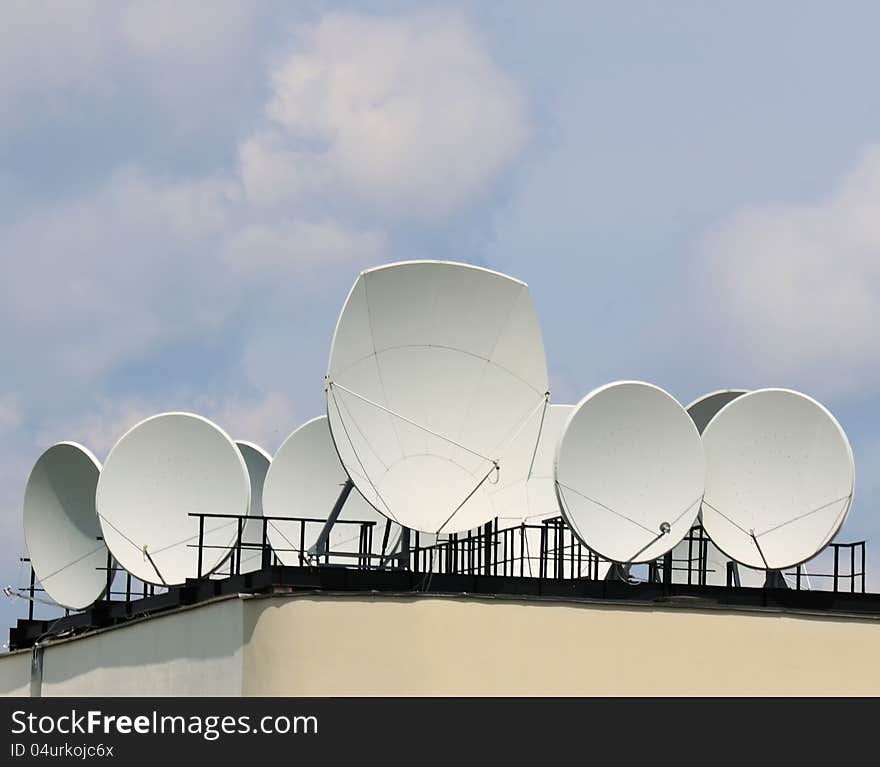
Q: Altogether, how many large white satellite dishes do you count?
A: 9